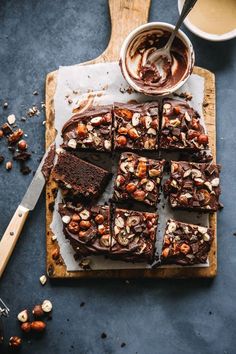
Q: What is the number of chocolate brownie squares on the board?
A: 9